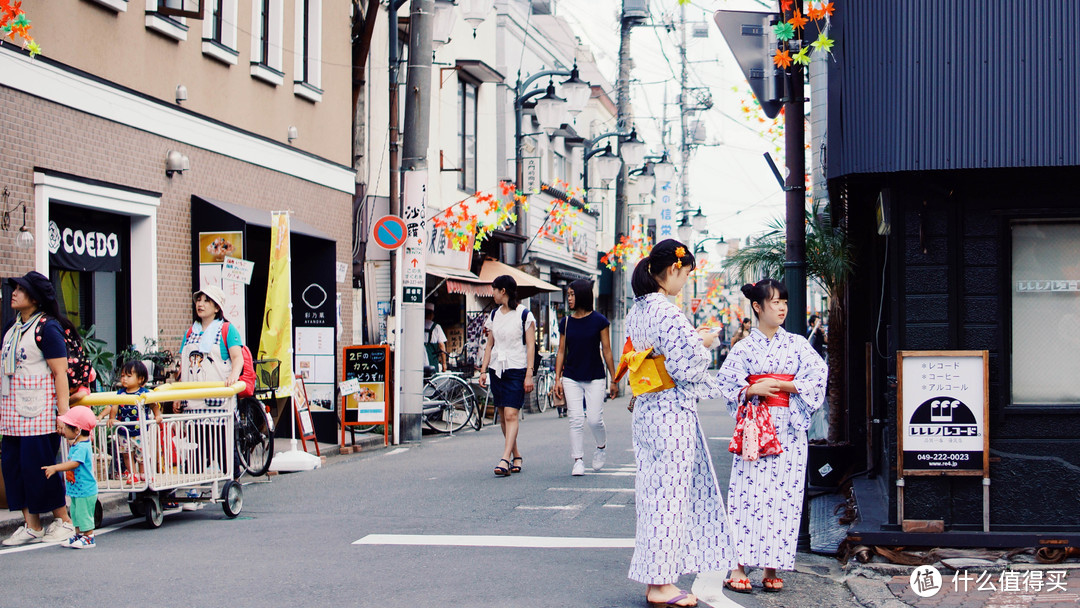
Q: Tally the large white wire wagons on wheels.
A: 1